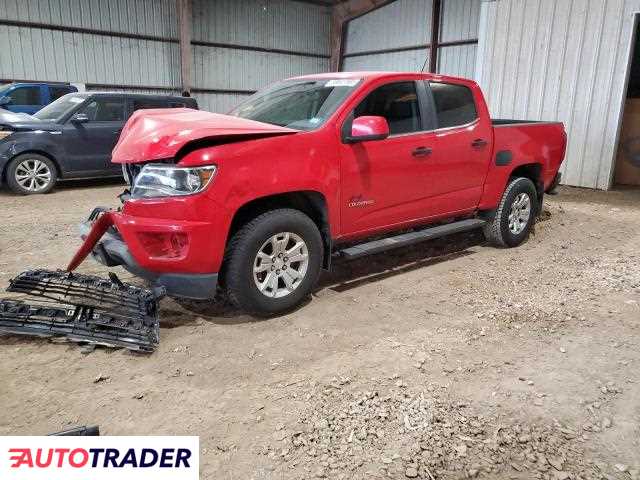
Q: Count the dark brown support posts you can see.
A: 3